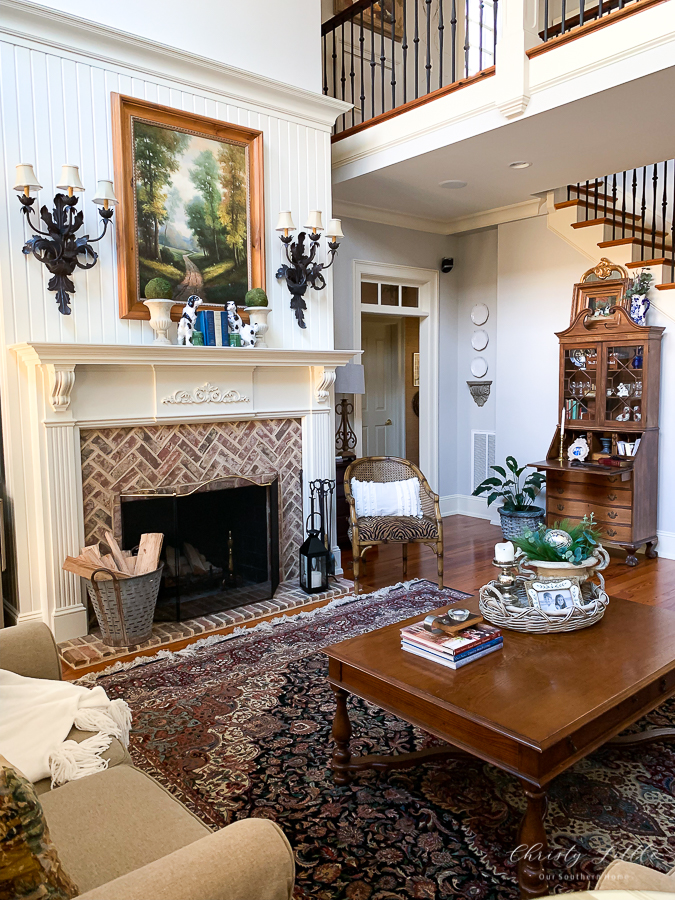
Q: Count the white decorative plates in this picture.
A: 3